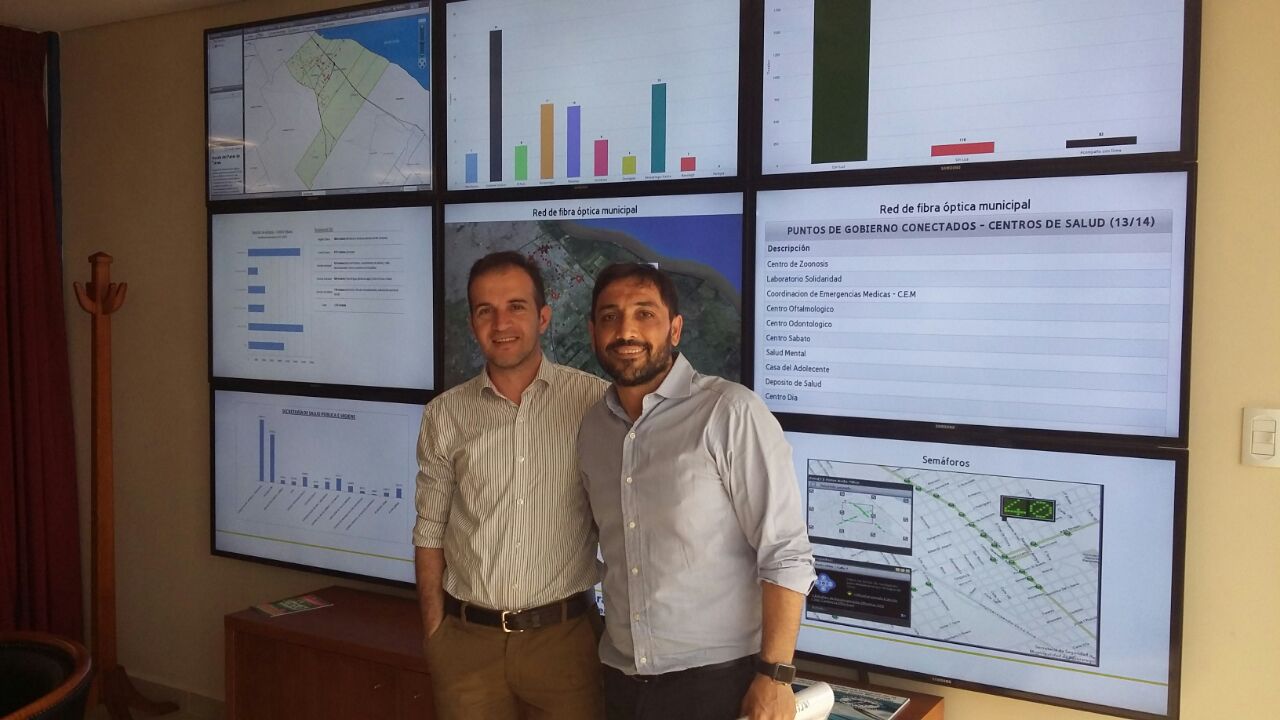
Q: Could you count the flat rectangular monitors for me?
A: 9